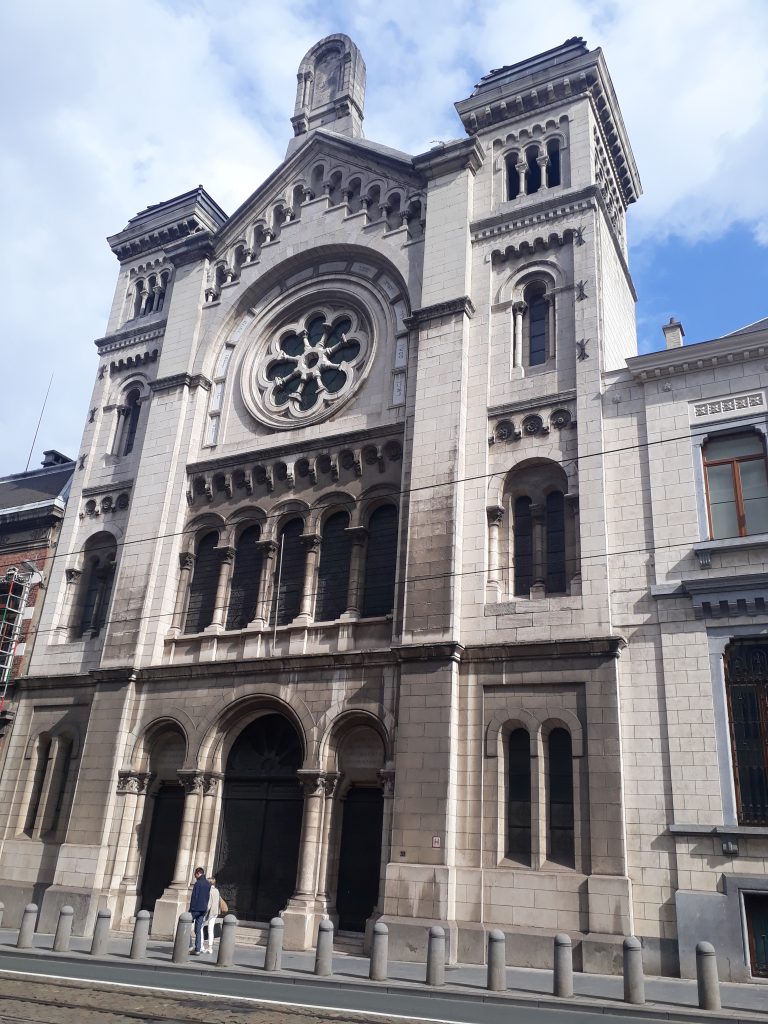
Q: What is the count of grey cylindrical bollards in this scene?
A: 15